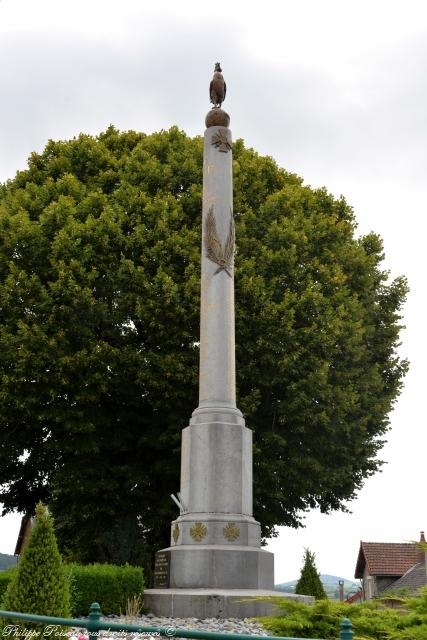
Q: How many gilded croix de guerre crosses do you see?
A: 3